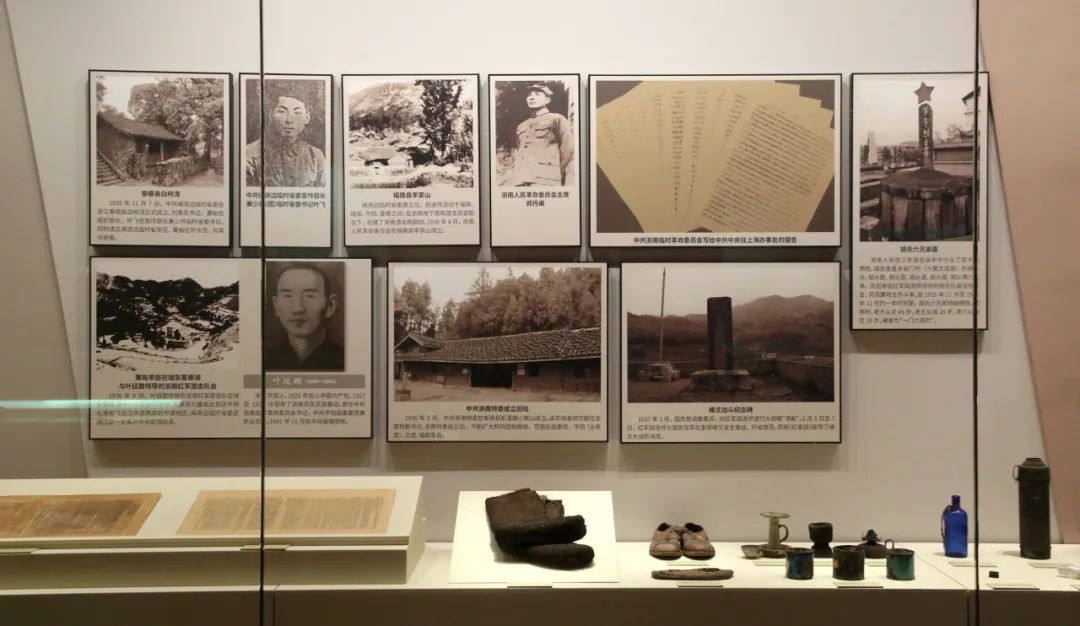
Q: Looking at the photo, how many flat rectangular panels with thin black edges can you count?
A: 9